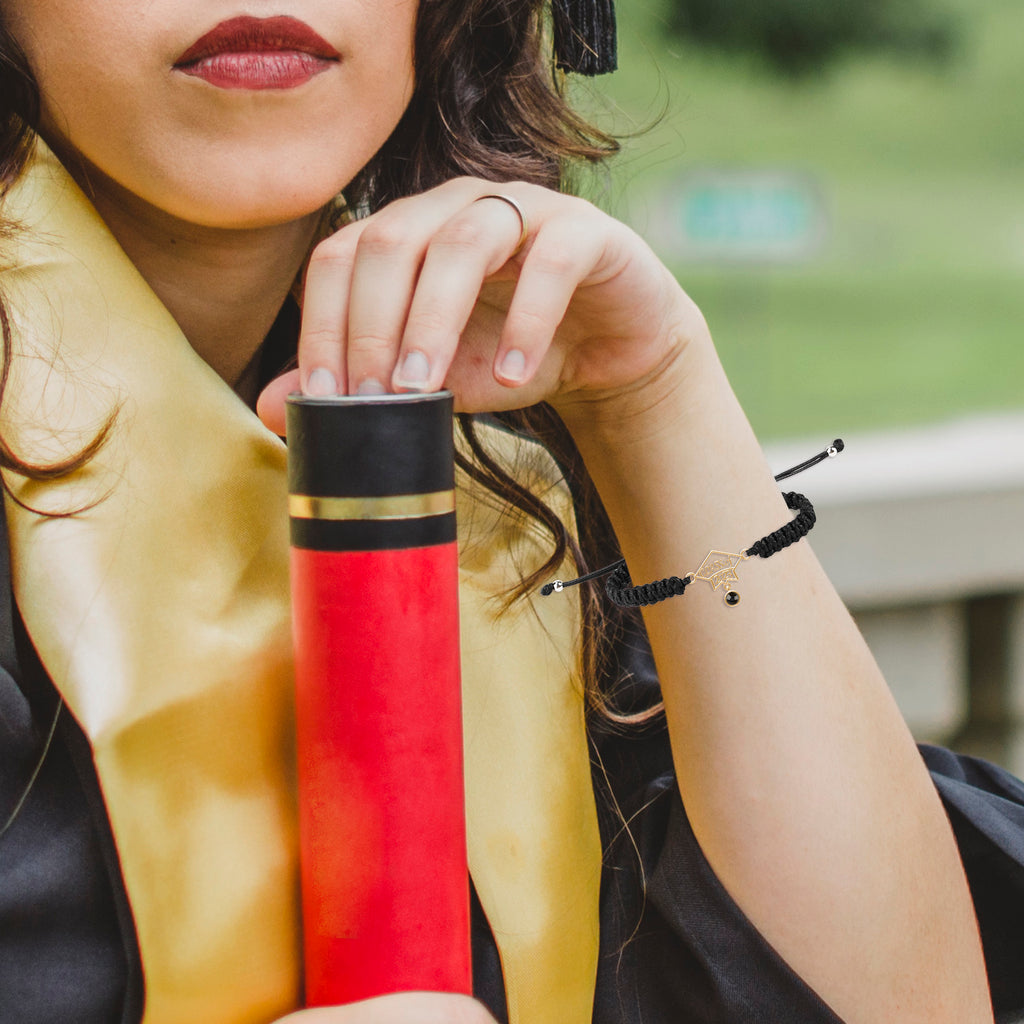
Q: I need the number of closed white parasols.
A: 0